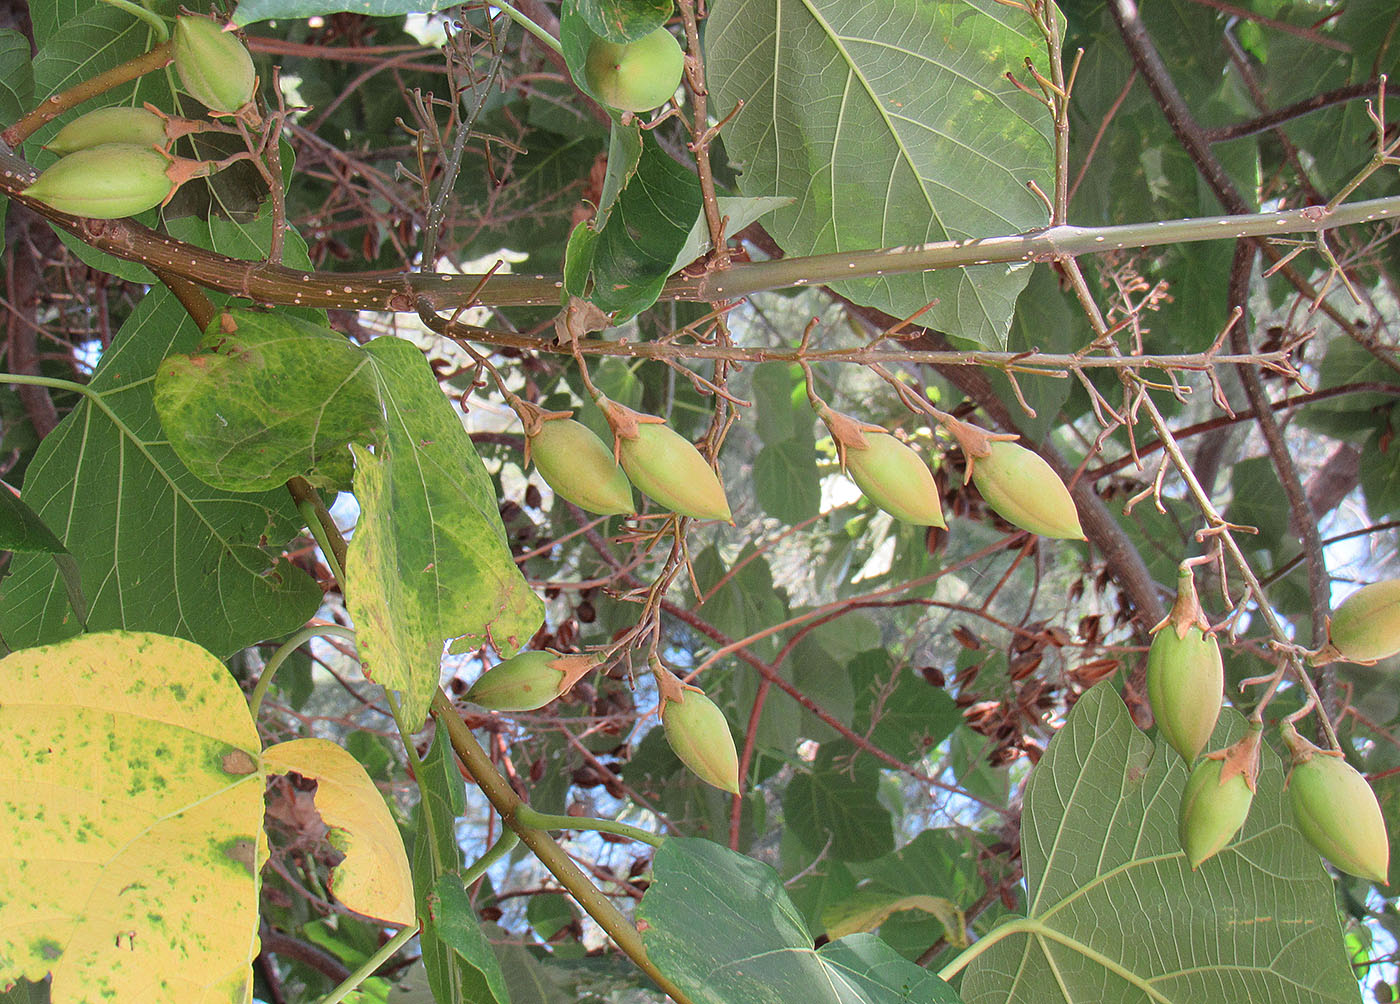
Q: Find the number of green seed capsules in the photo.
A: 14